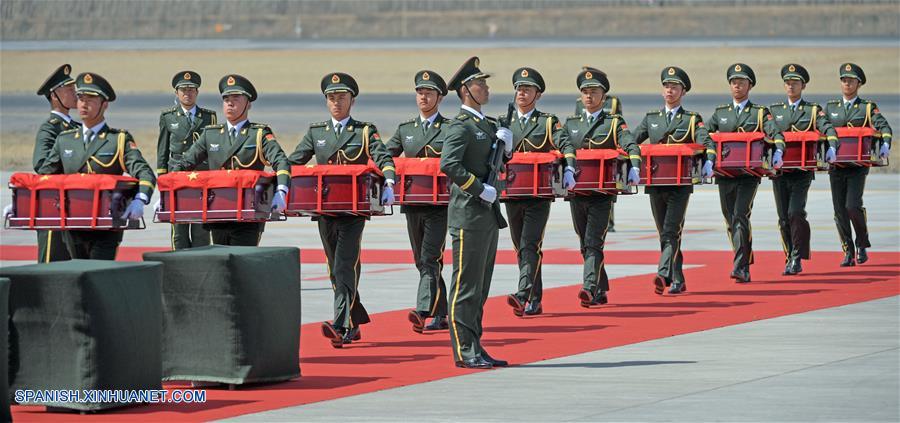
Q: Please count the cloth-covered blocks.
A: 3